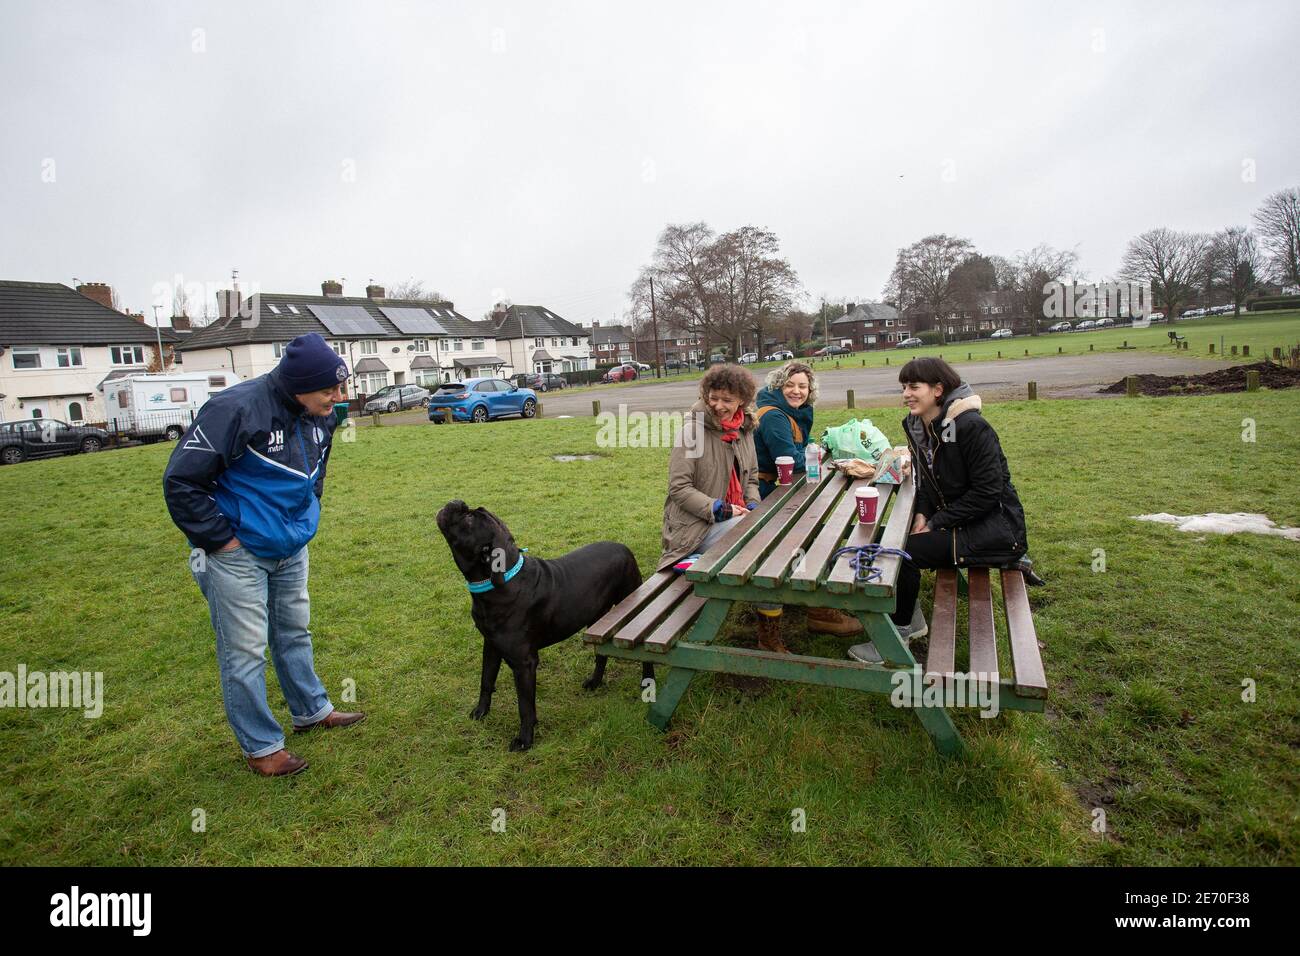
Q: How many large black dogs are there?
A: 1